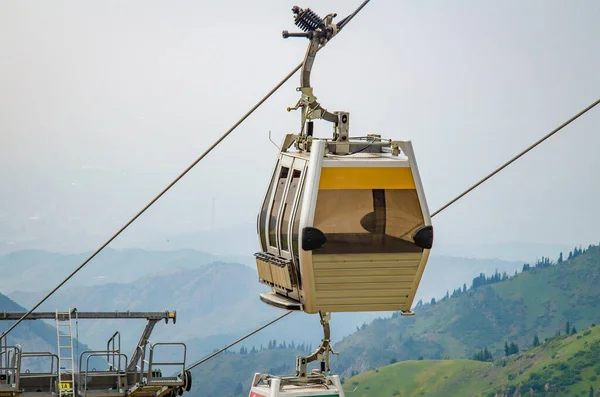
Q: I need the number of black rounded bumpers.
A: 2